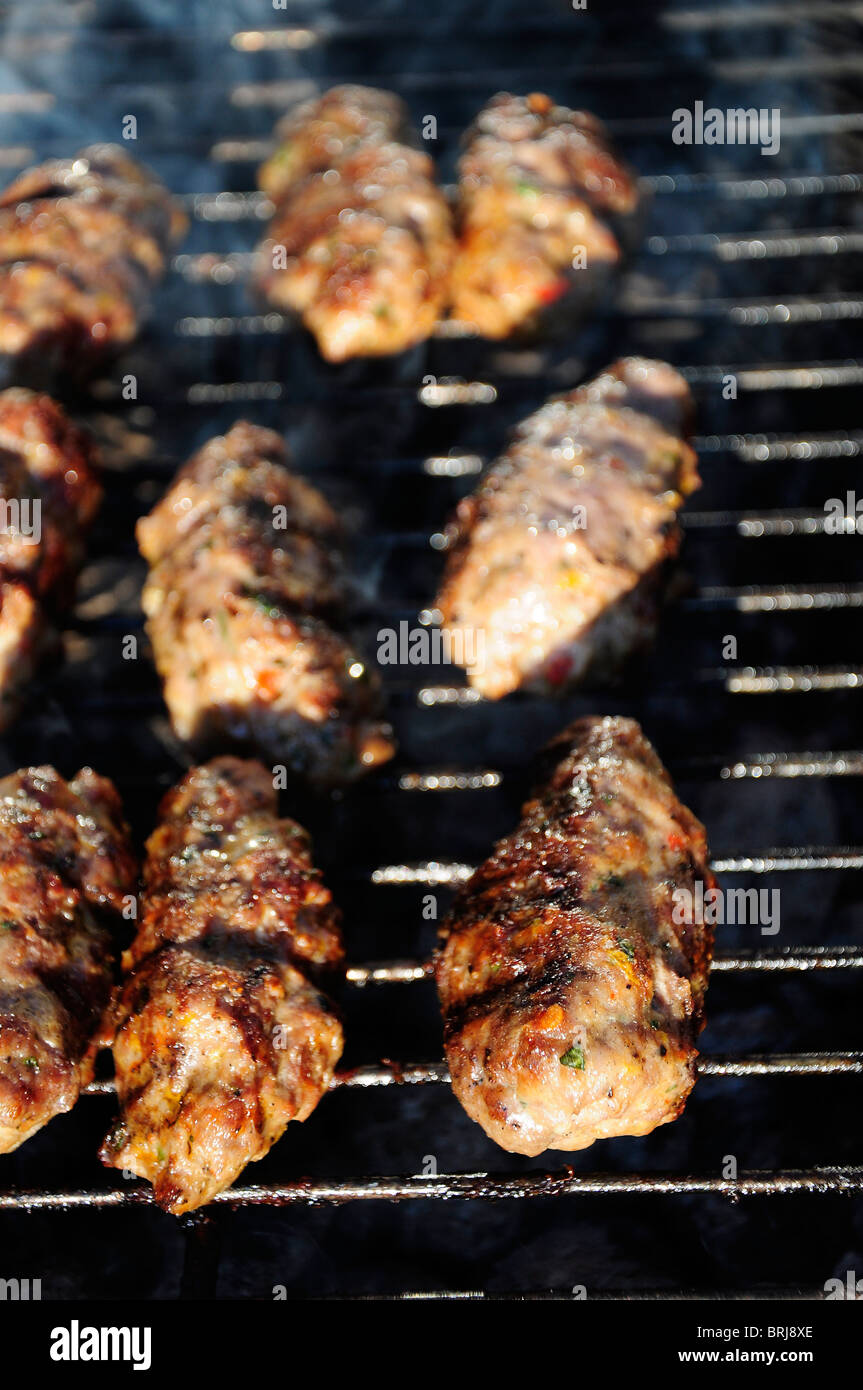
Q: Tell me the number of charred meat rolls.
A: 9